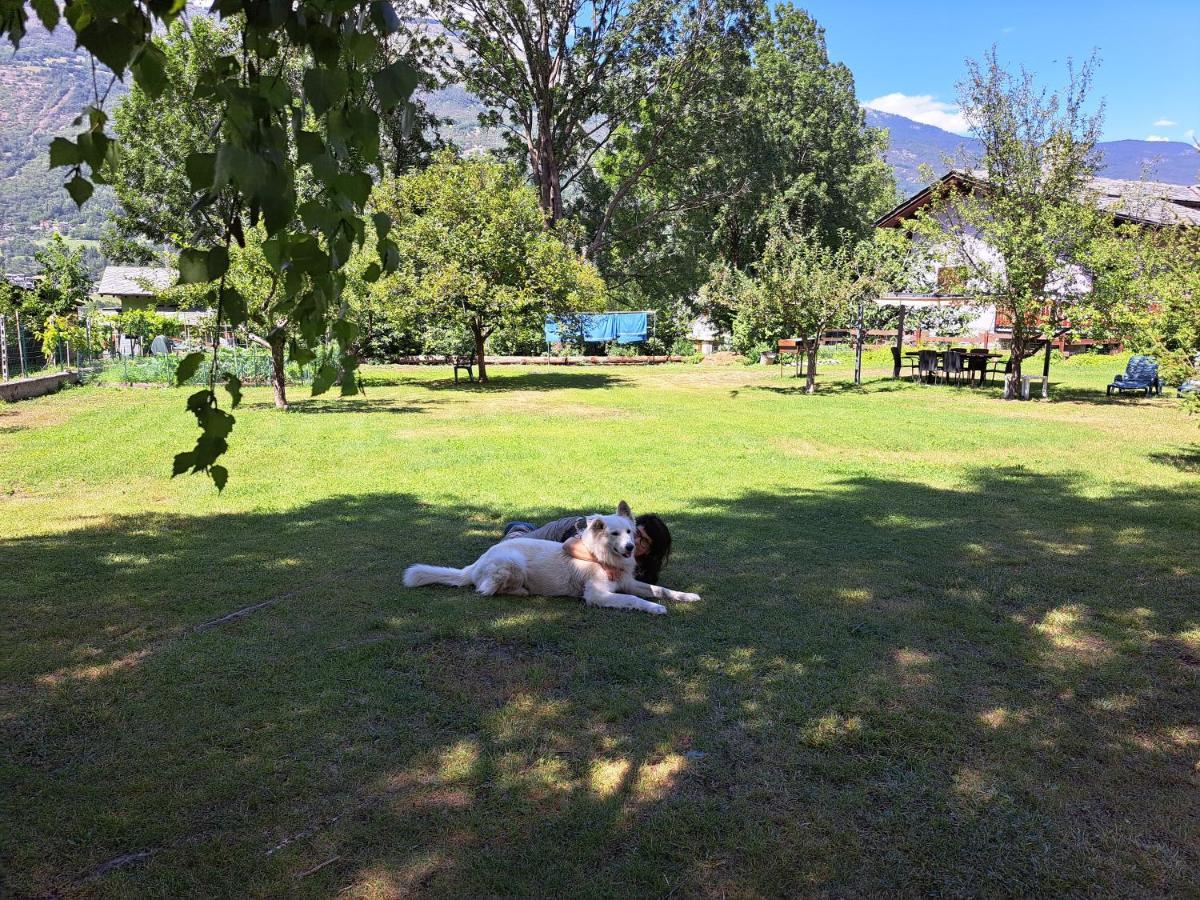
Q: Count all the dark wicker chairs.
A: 6